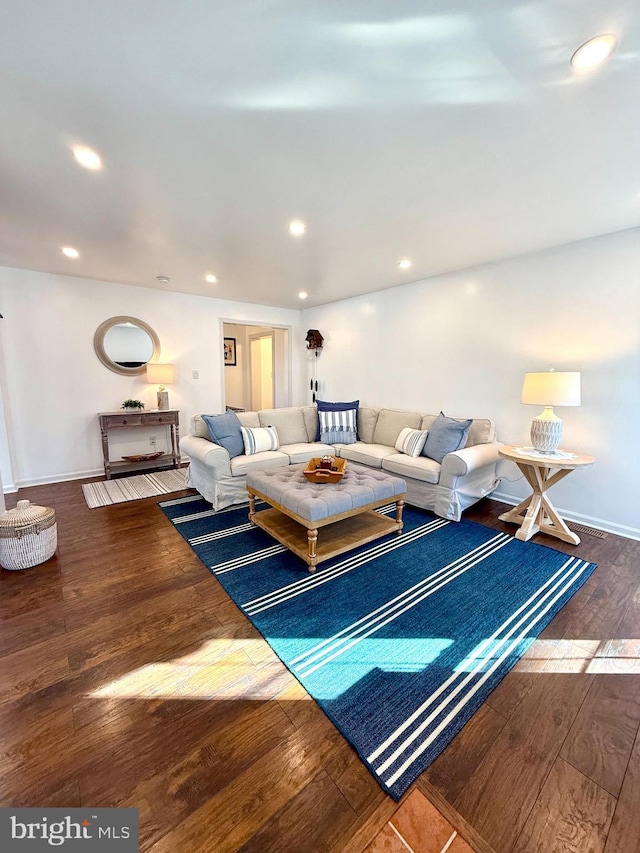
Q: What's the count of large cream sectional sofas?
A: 1